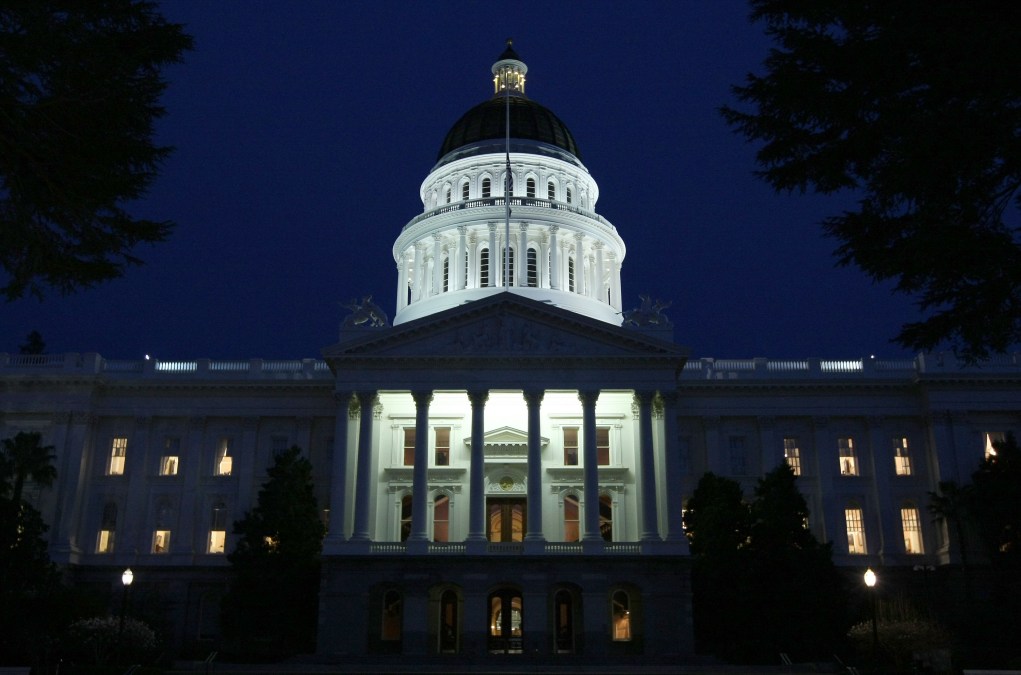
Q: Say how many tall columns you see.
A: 8